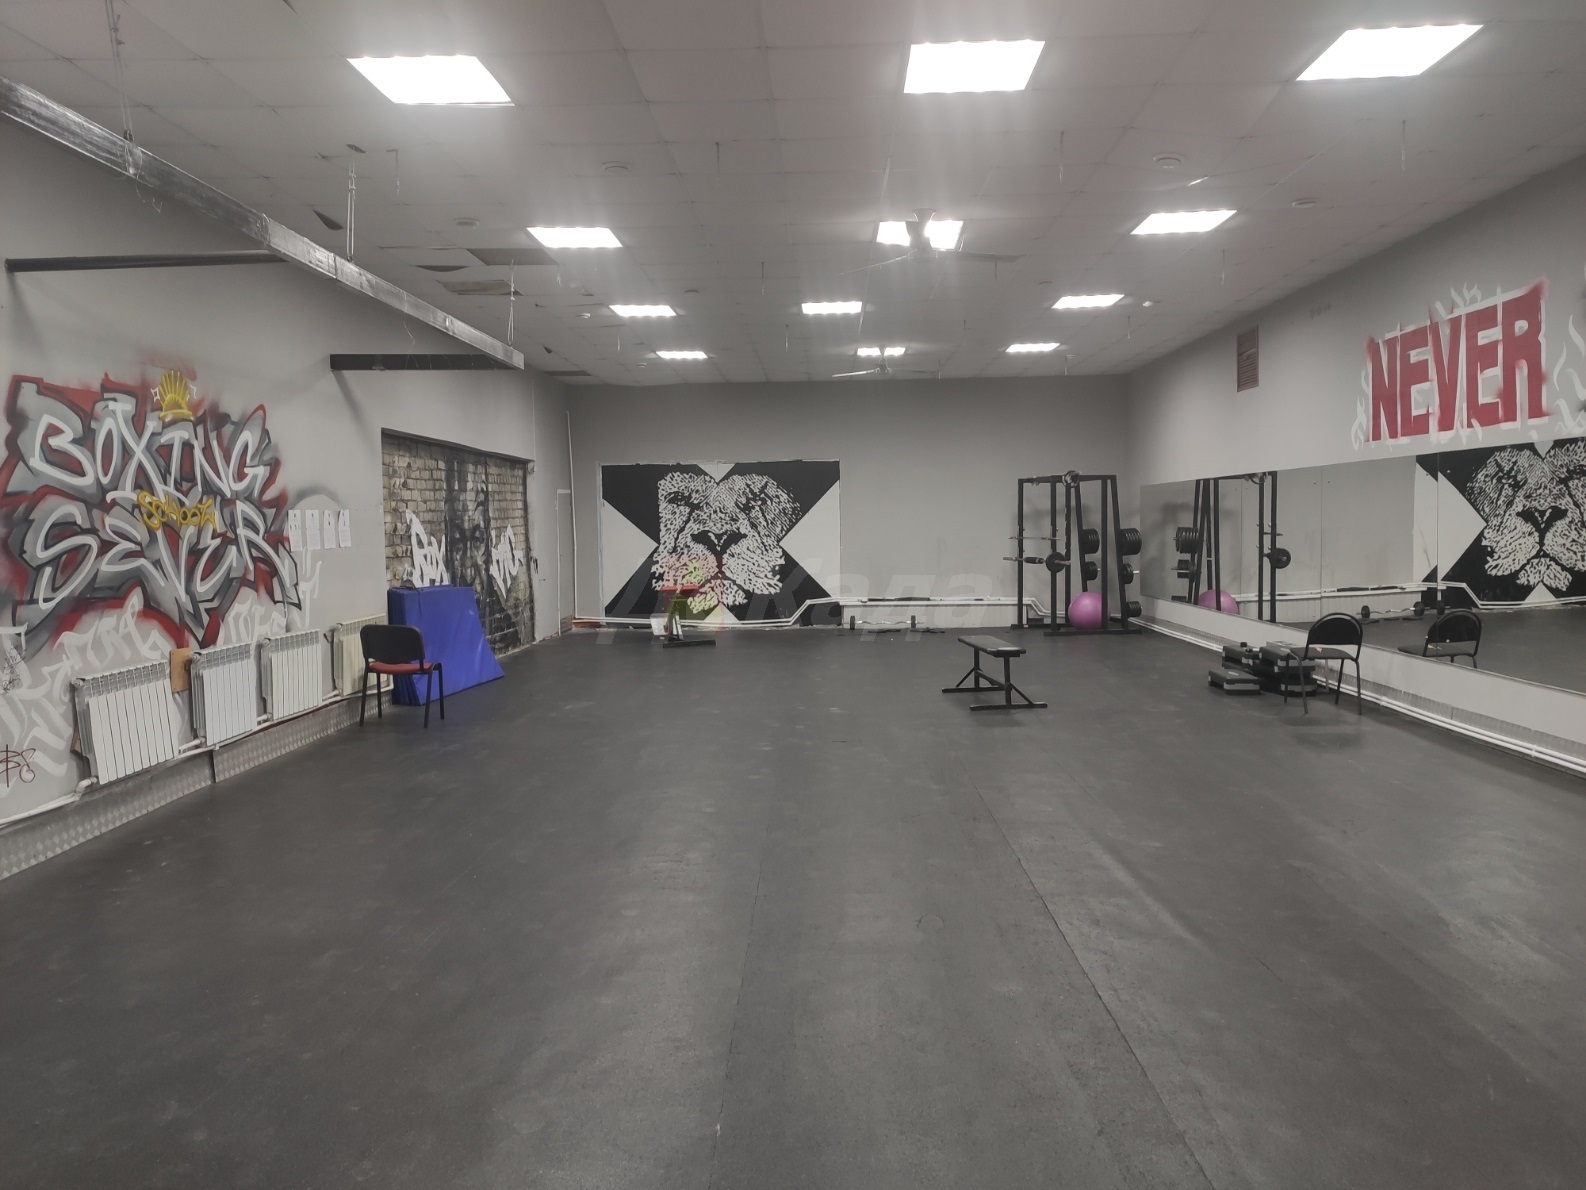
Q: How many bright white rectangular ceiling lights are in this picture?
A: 12